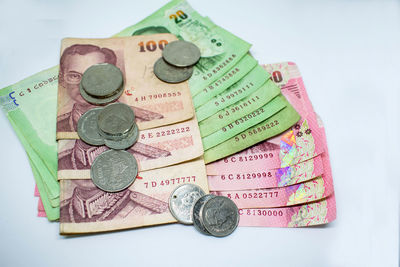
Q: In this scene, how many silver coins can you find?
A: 12